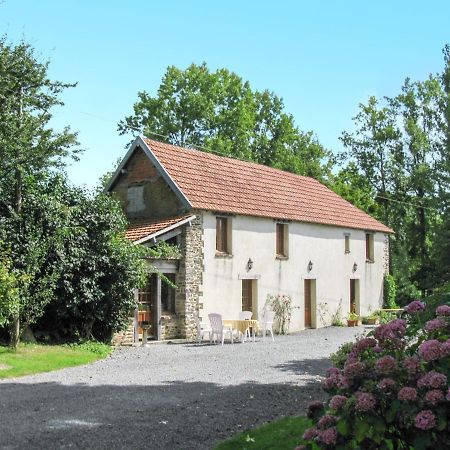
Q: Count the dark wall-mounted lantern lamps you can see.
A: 3